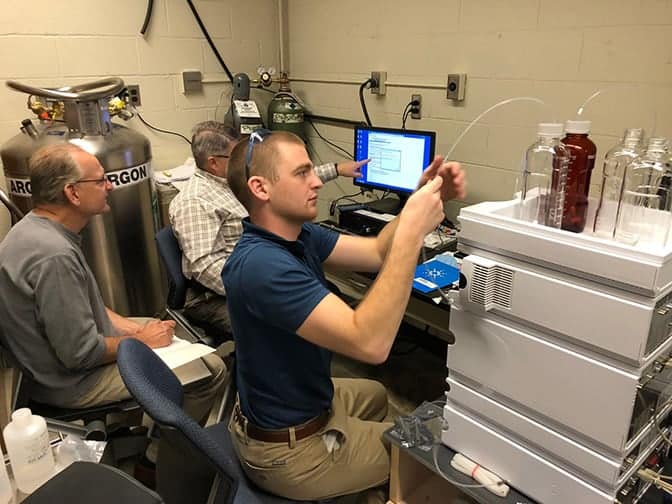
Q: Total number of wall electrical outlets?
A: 4